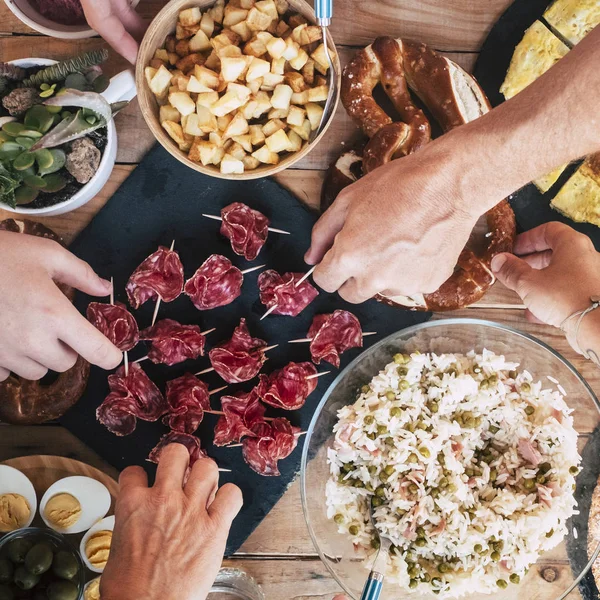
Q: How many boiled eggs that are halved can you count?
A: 4